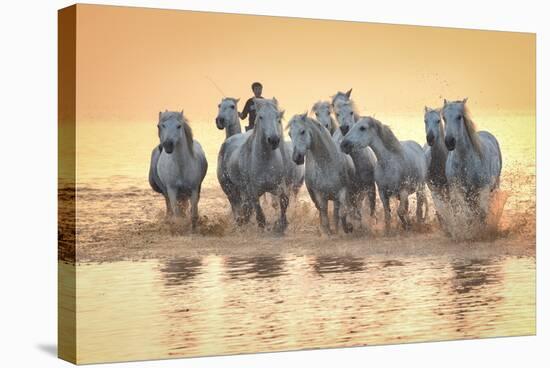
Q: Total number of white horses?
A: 9